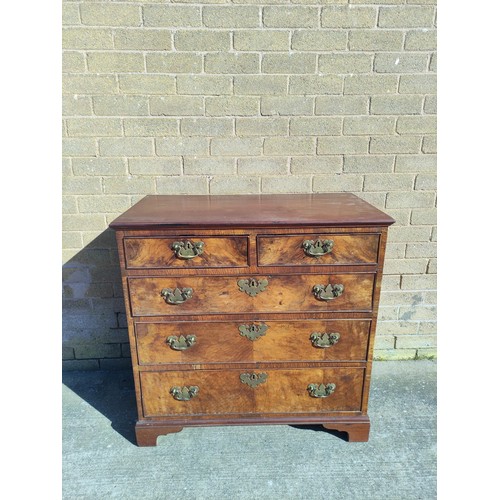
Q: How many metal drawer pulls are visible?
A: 8